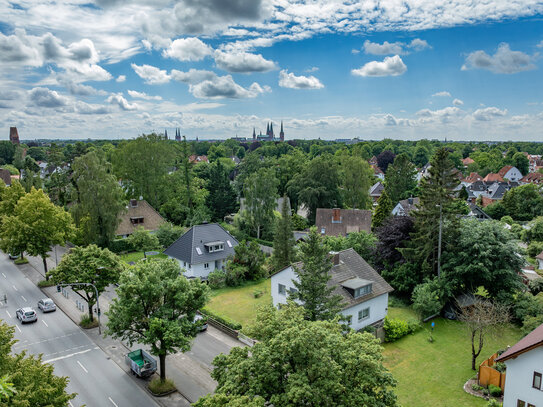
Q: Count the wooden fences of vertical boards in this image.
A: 1